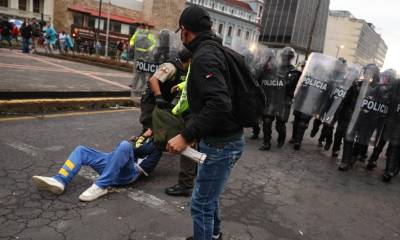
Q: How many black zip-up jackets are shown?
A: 1